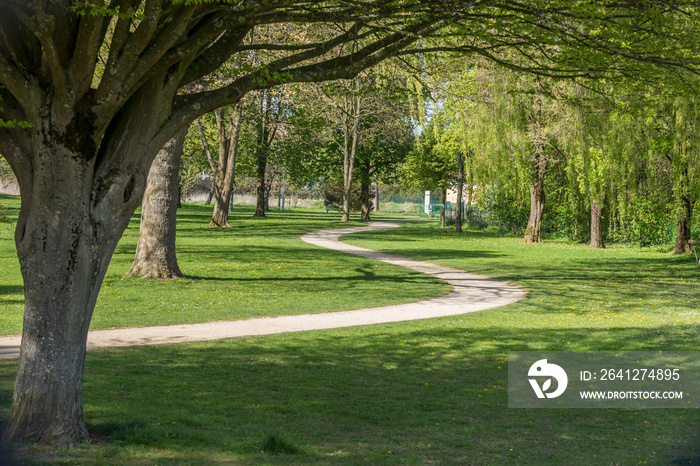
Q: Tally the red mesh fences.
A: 0